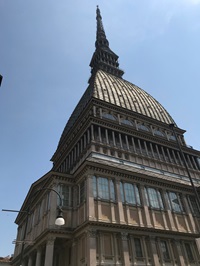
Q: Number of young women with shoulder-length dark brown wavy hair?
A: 0